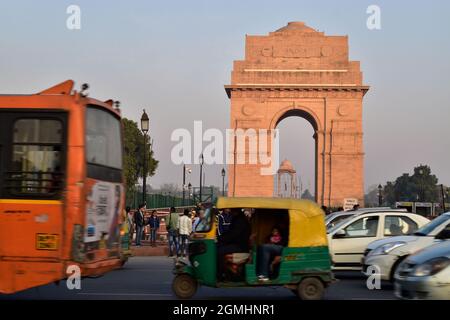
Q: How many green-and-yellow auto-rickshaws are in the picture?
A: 1